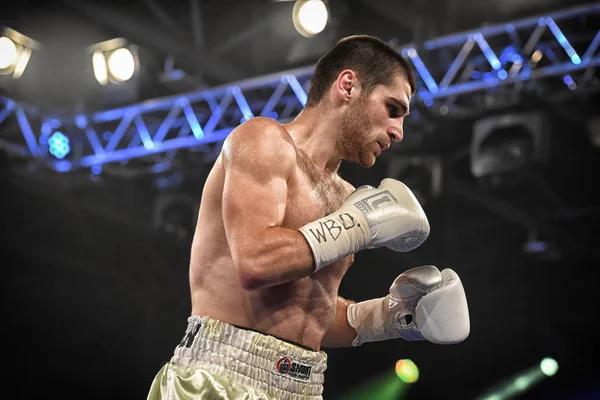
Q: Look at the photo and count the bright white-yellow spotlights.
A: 3